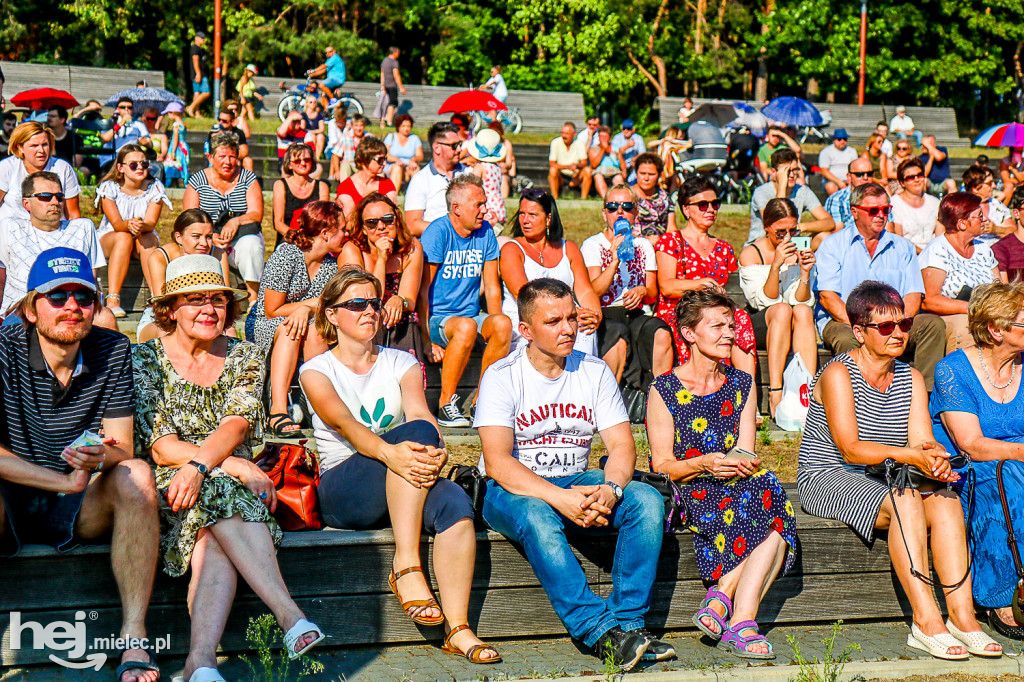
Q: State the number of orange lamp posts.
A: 2